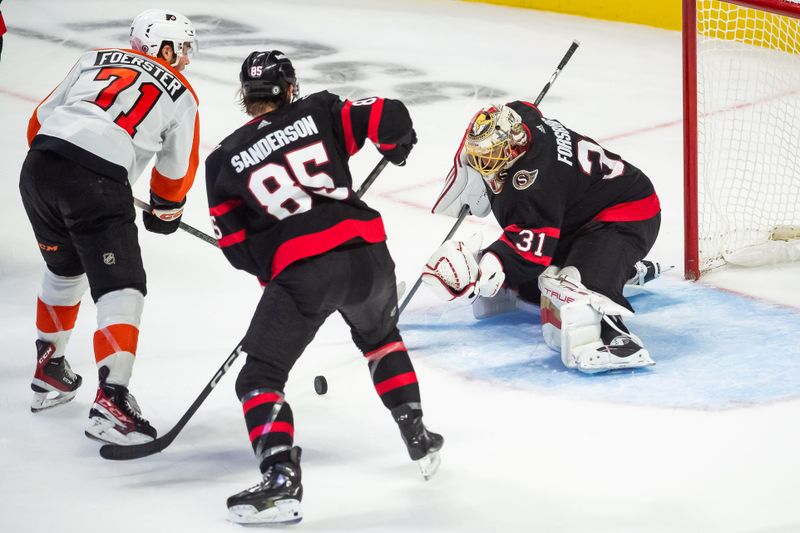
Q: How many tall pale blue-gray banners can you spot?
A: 0